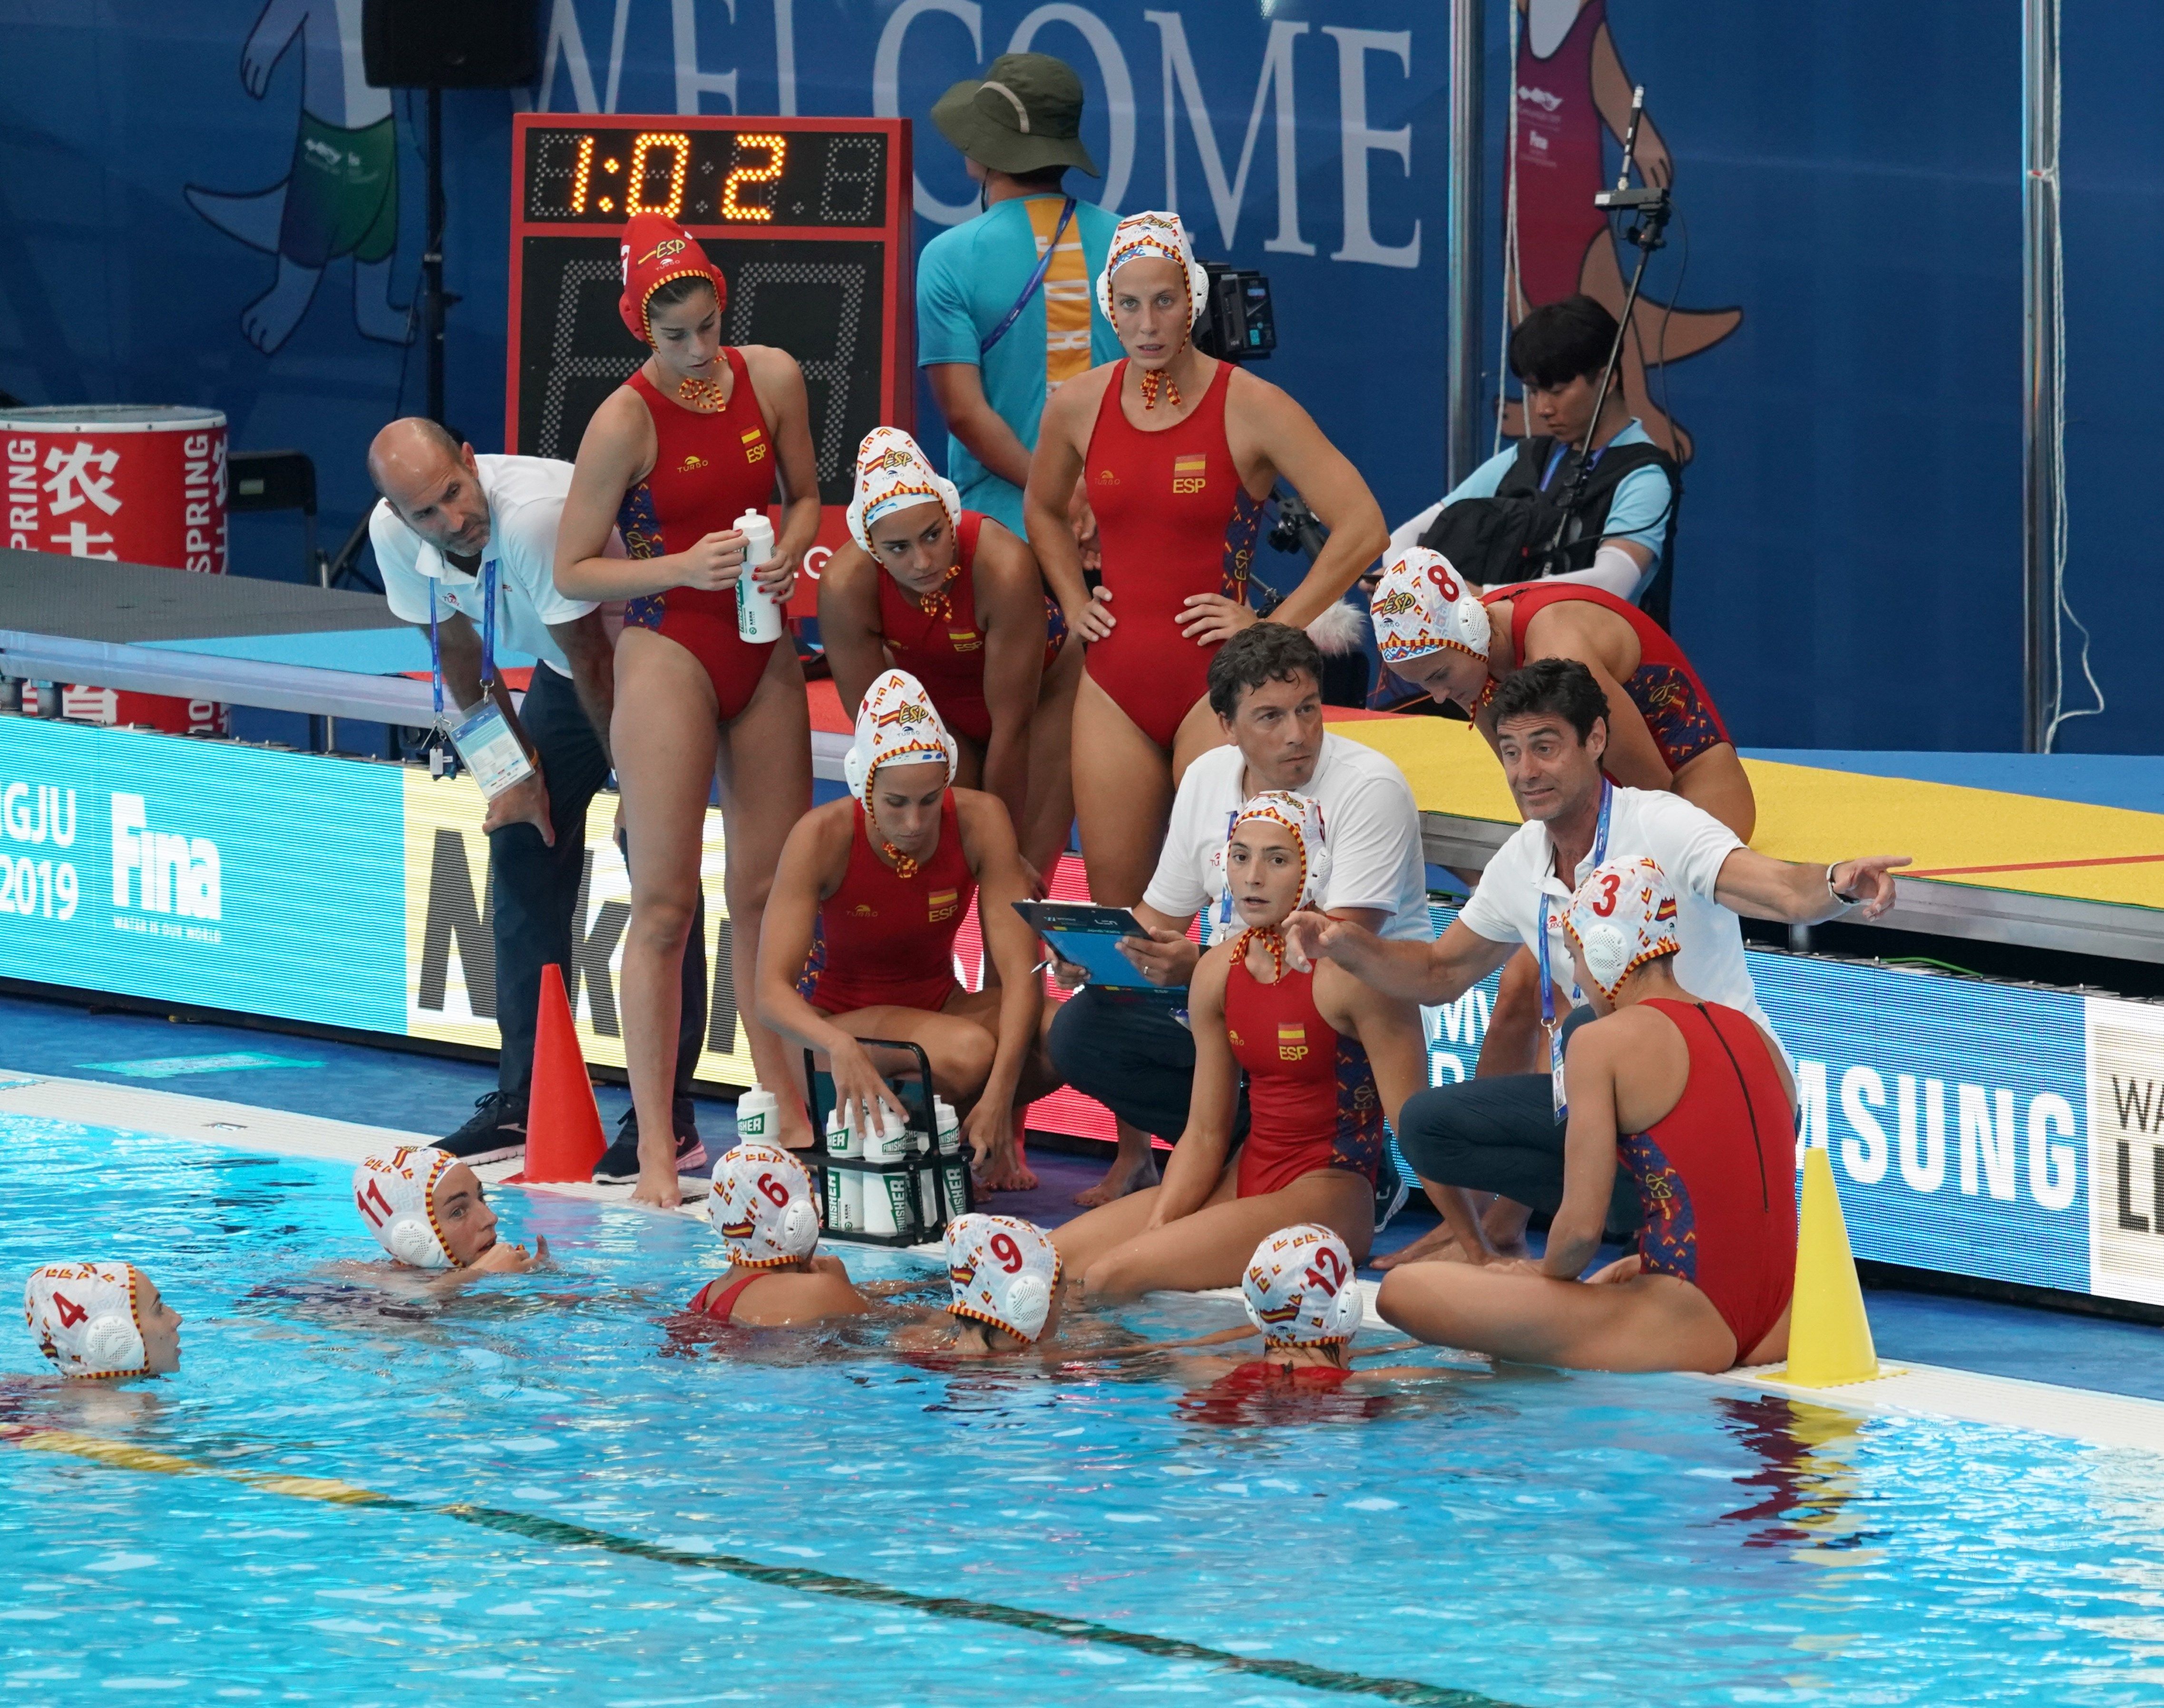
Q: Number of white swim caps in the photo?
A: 11